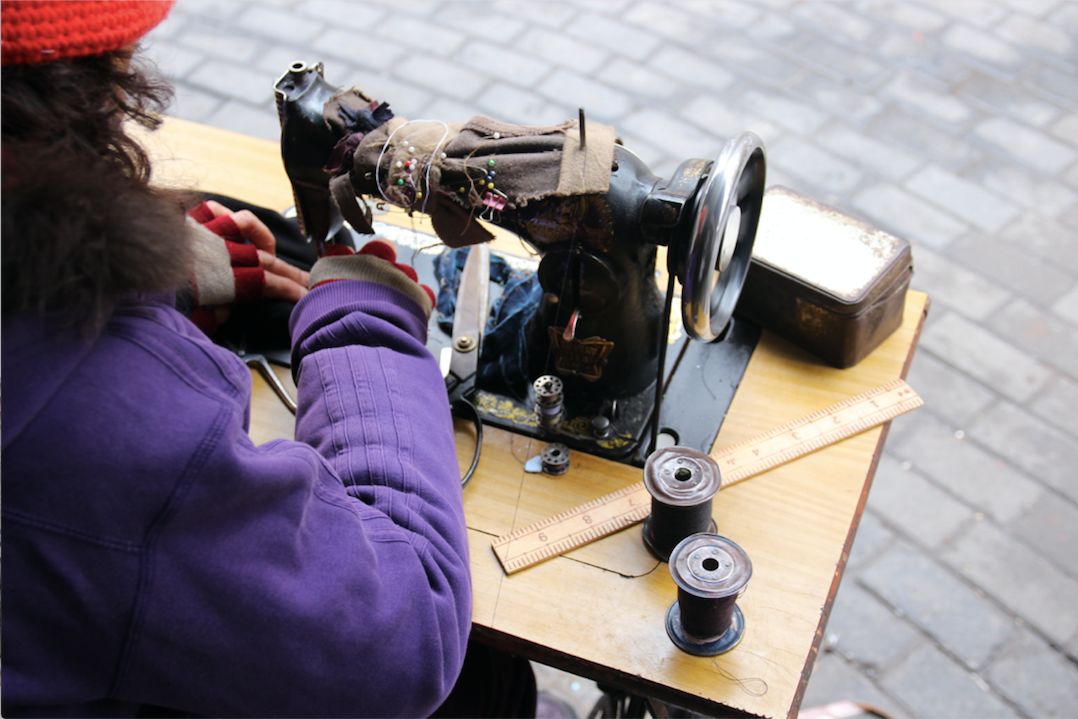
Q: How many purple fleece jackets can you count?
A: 1